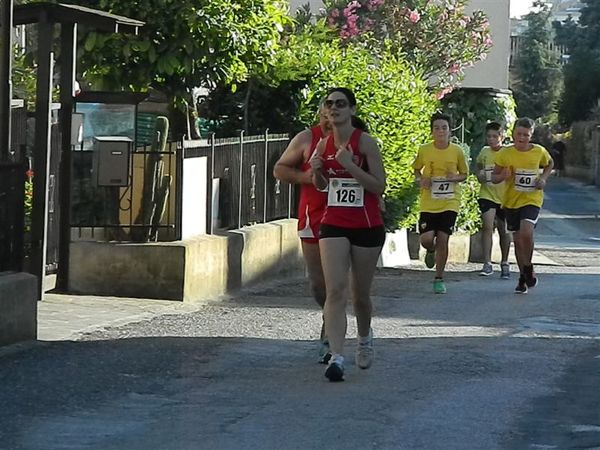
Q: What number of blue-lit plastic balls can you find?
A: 0